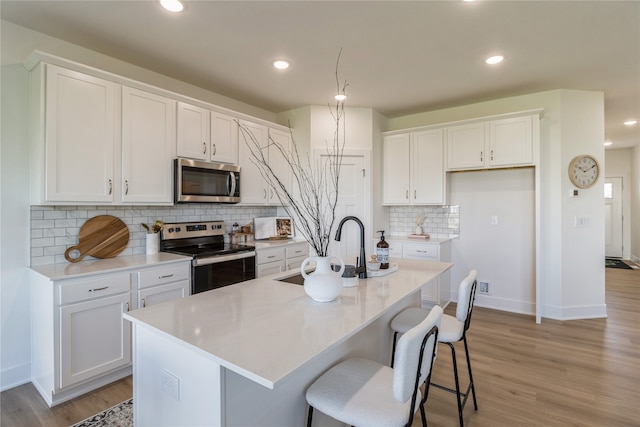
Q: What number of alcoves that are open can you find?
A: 1